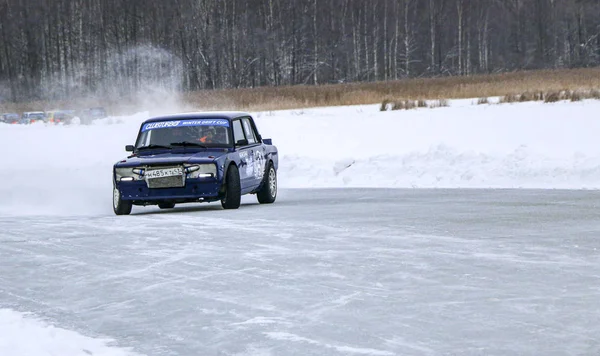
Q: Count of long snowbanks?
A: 1